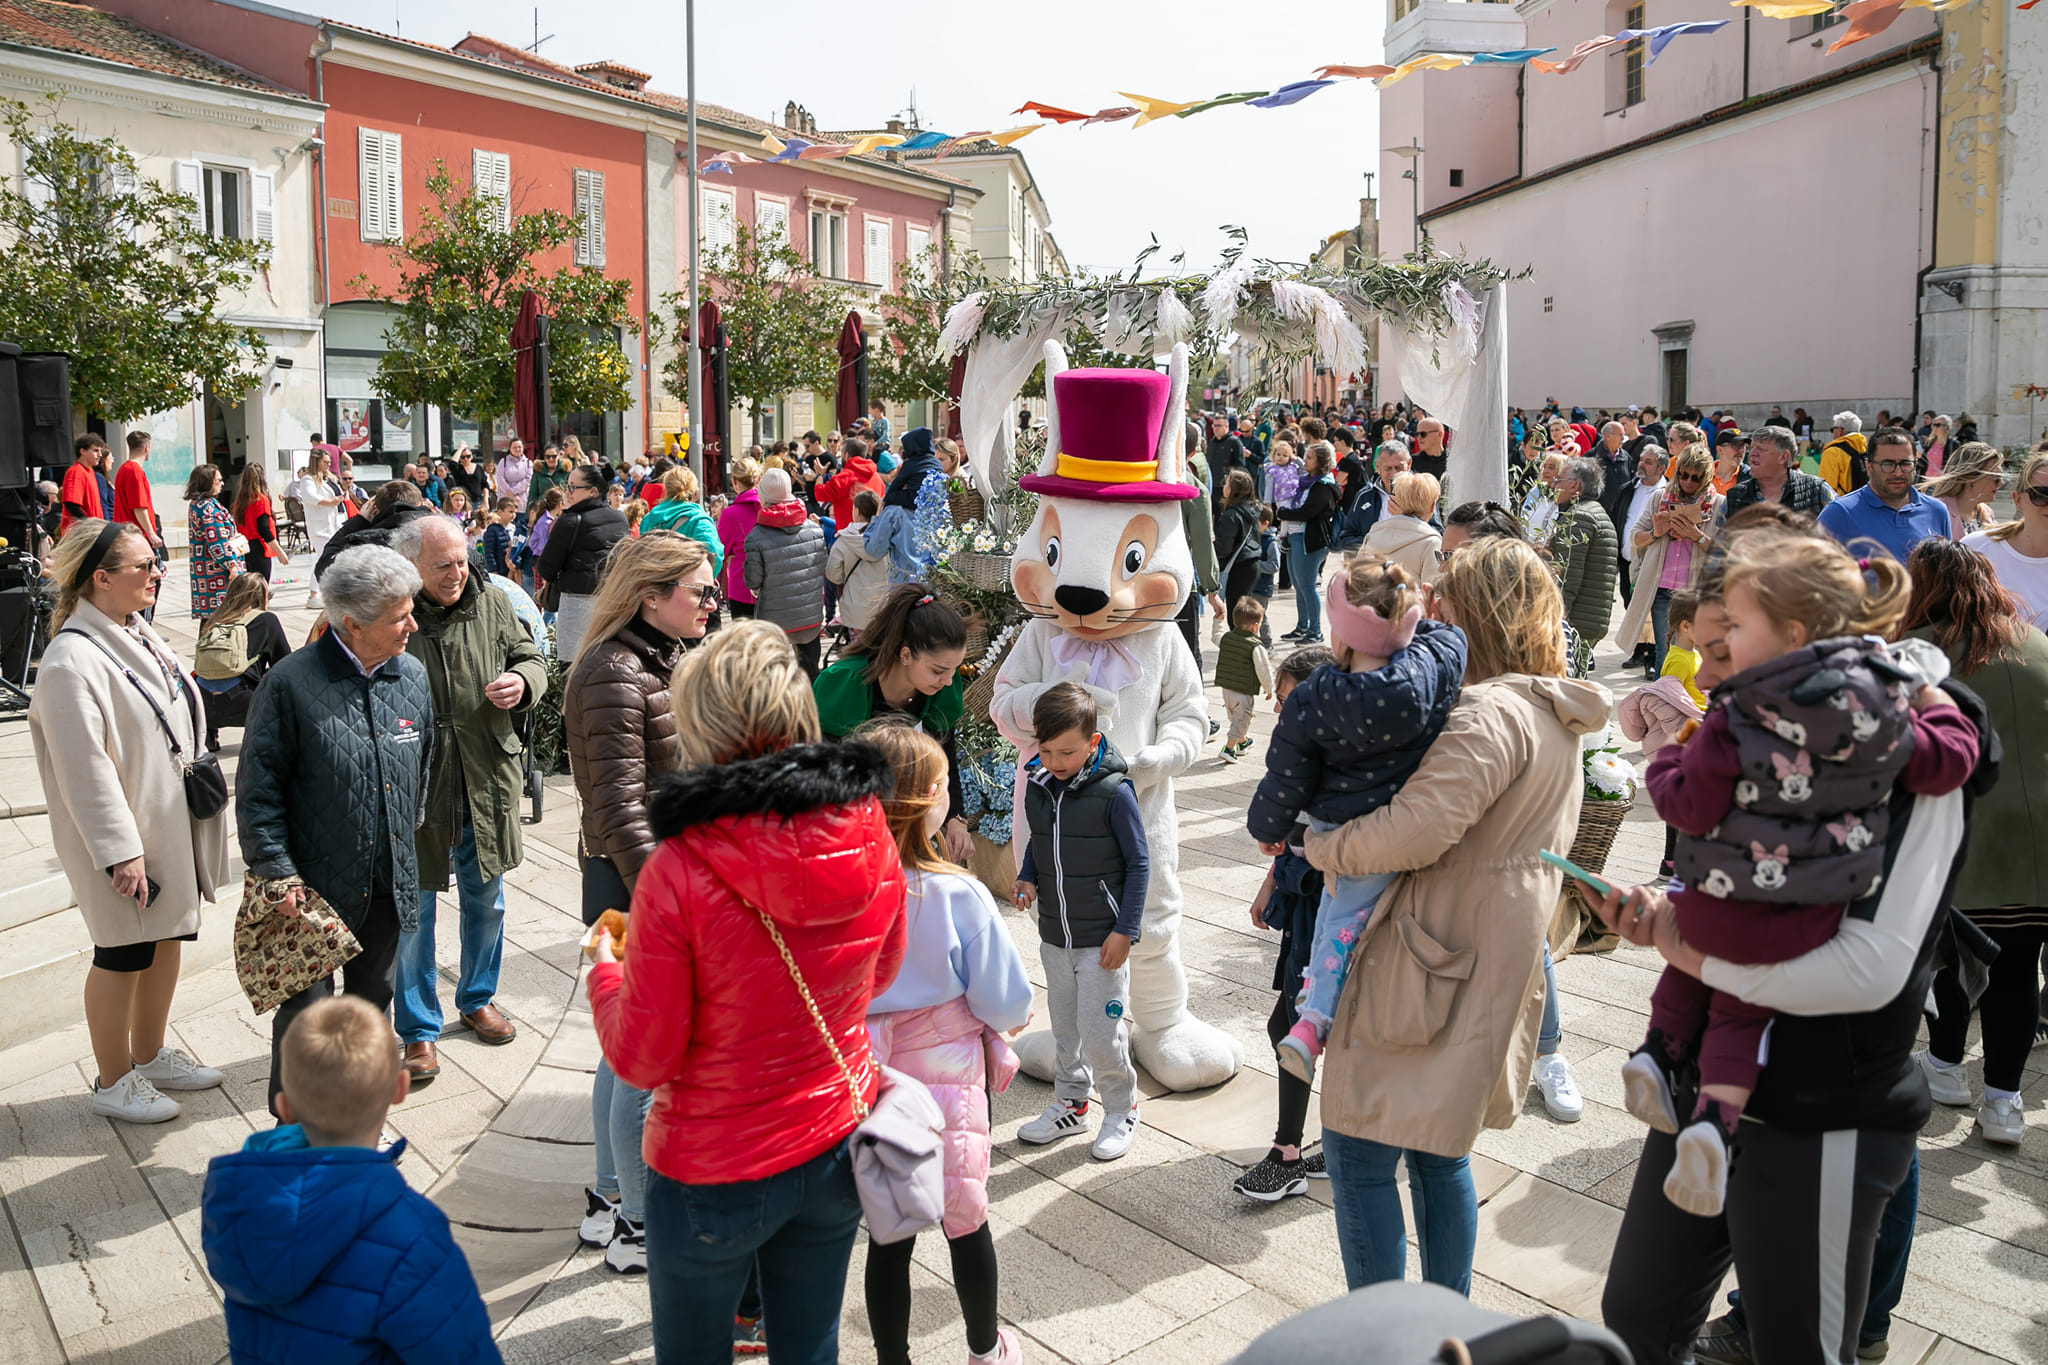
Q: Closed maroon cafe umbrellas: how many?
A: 4